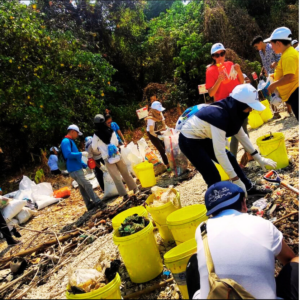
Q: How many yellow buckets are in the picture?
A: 11